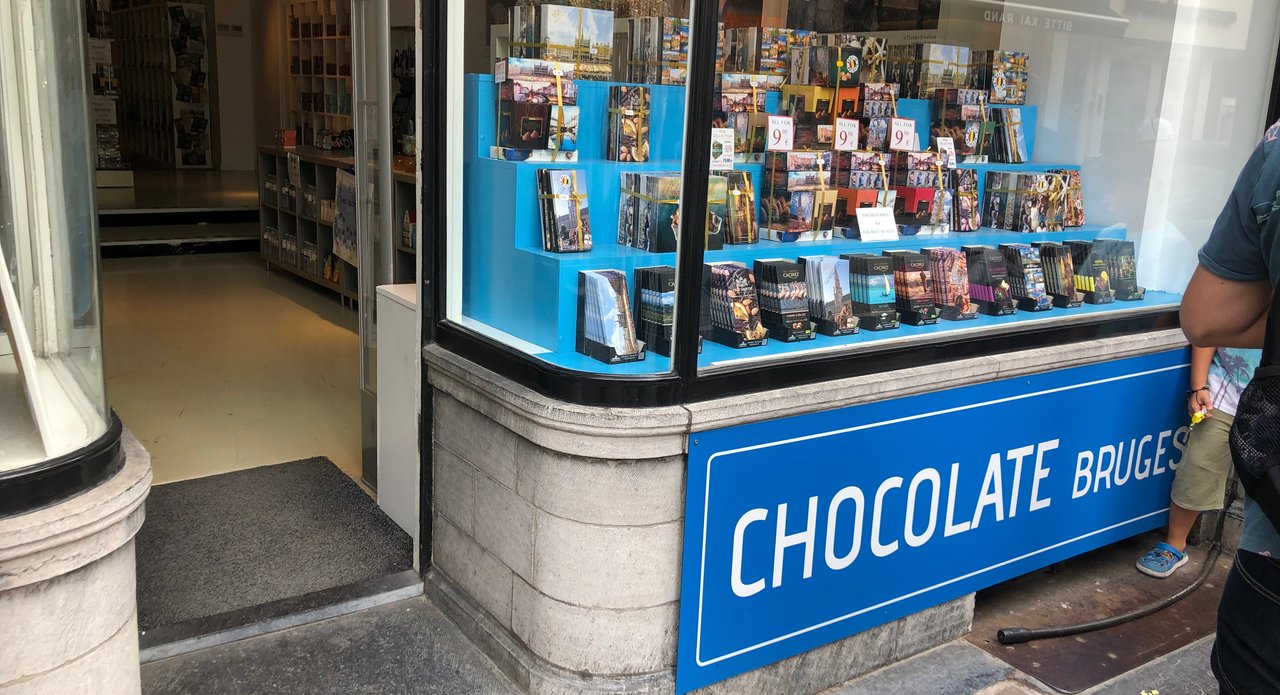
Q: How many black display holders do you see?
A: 13